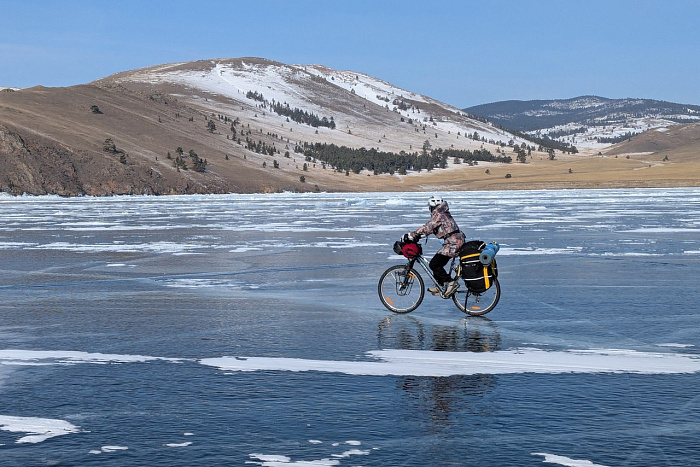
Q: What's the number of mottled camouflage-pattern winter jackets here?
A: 1